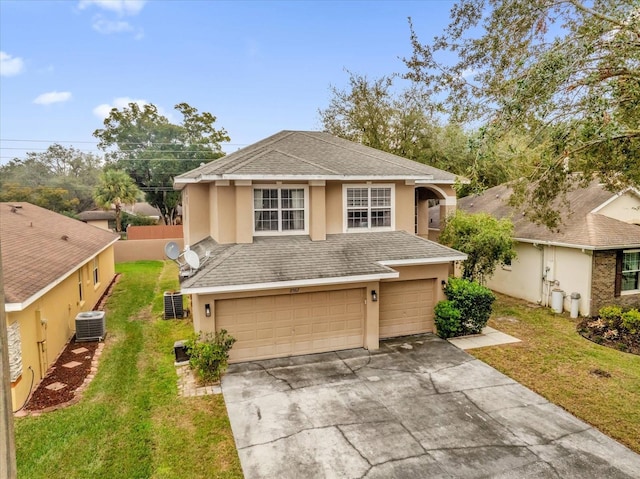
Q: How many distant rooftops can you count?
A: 2